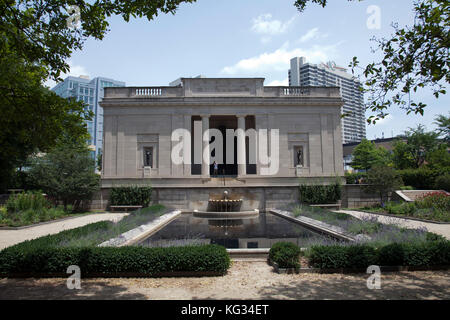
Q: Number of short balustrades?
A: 2